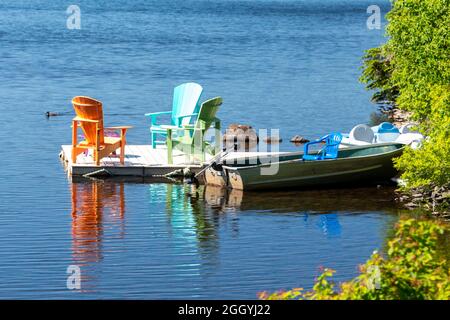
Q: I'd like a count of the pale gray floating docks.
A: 1